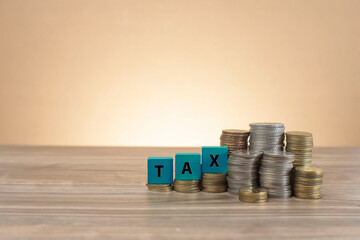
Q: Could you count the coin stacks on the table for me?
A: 10